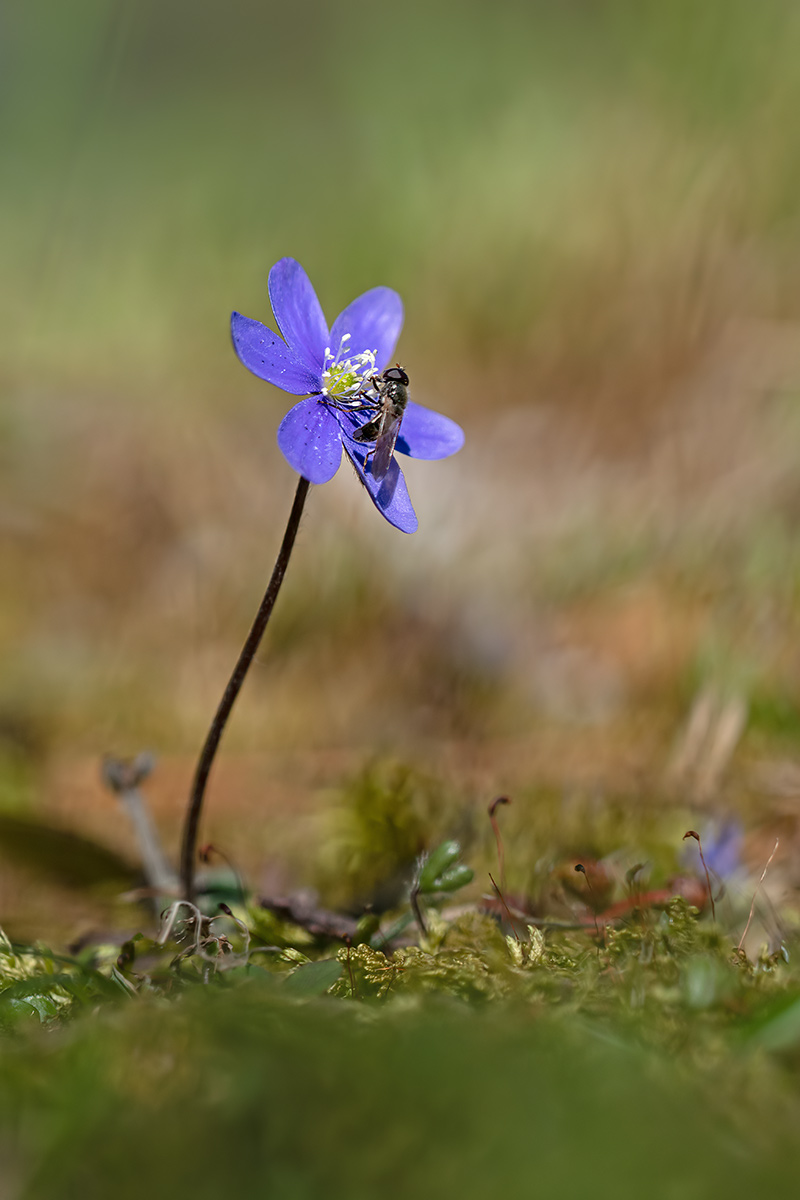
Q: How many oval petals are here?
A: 6